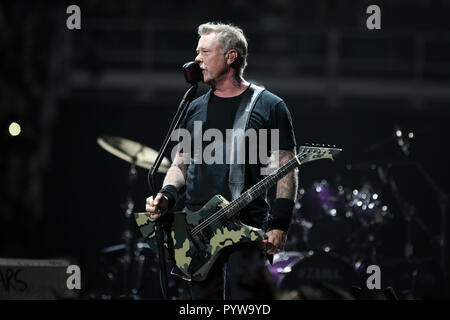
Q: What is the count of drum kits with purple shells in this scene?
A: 1